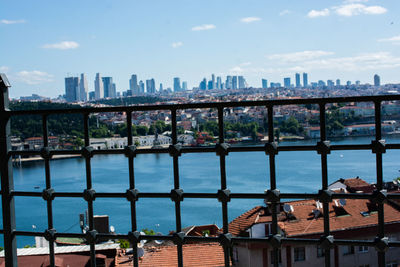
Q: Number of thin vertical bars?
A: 8